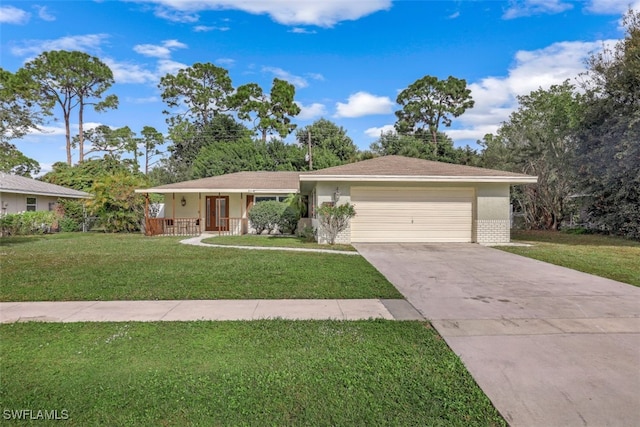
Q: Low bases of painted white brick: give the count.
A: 2